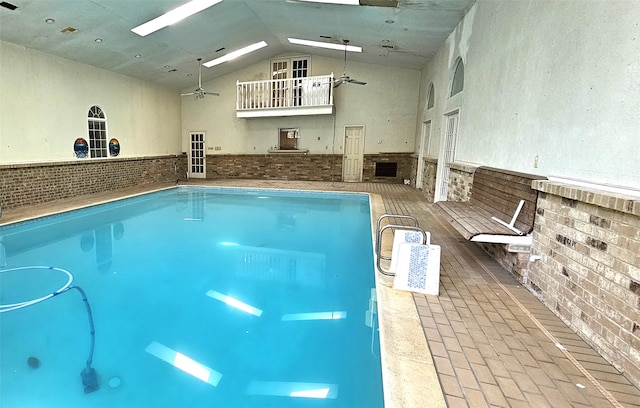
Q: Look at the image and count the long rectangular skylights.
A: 4